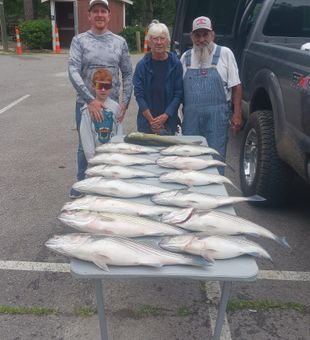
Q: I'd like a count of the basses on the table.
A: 13